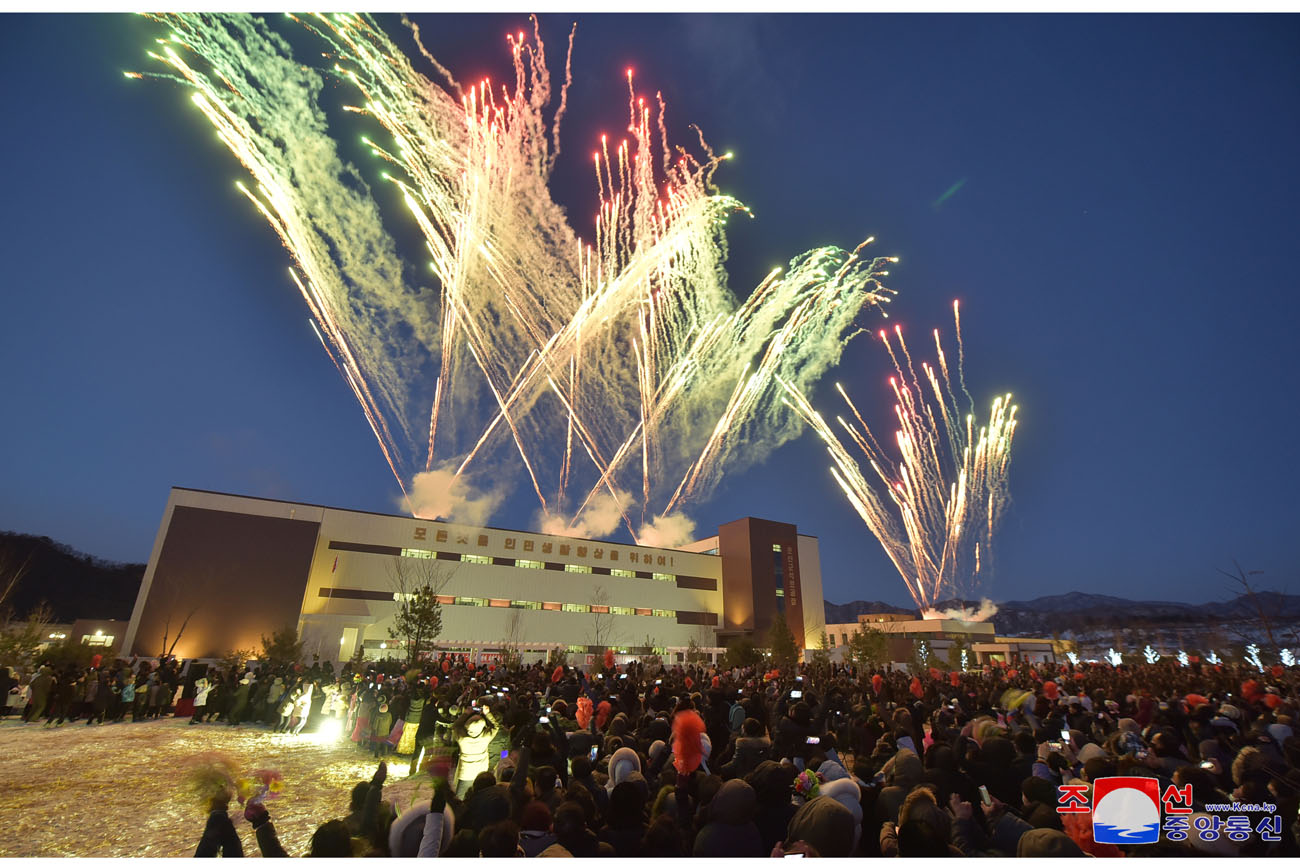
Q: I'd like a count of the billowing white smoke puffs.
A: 4